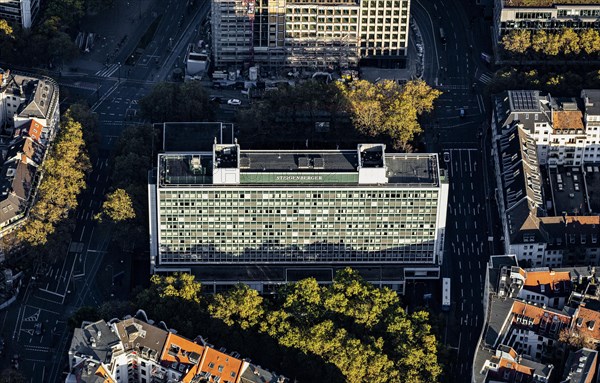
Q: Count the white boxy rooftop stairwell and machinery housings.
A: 2